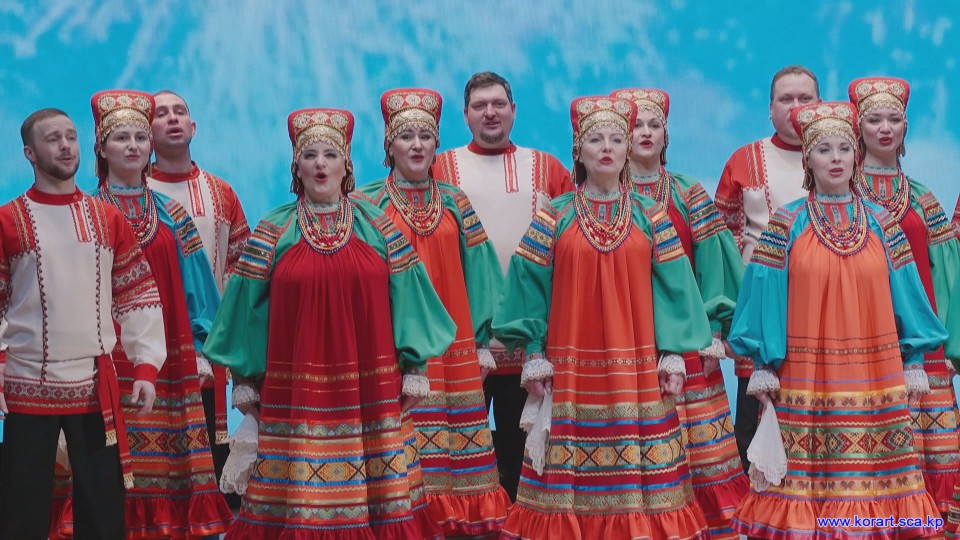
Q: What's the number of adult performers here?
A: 11